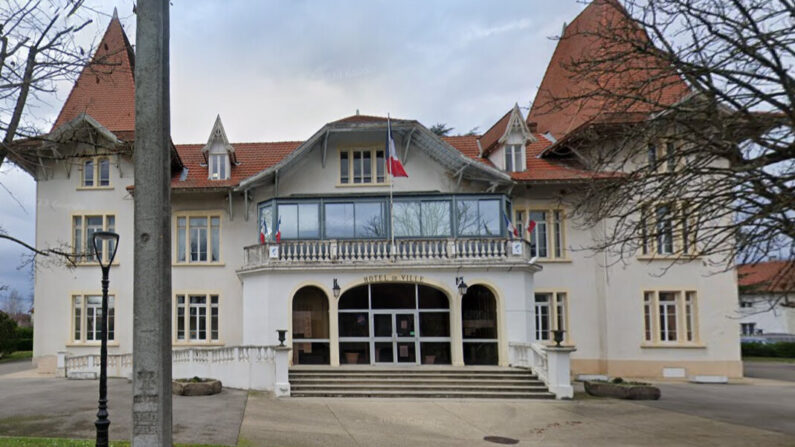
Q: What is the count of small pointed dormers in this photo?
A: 2